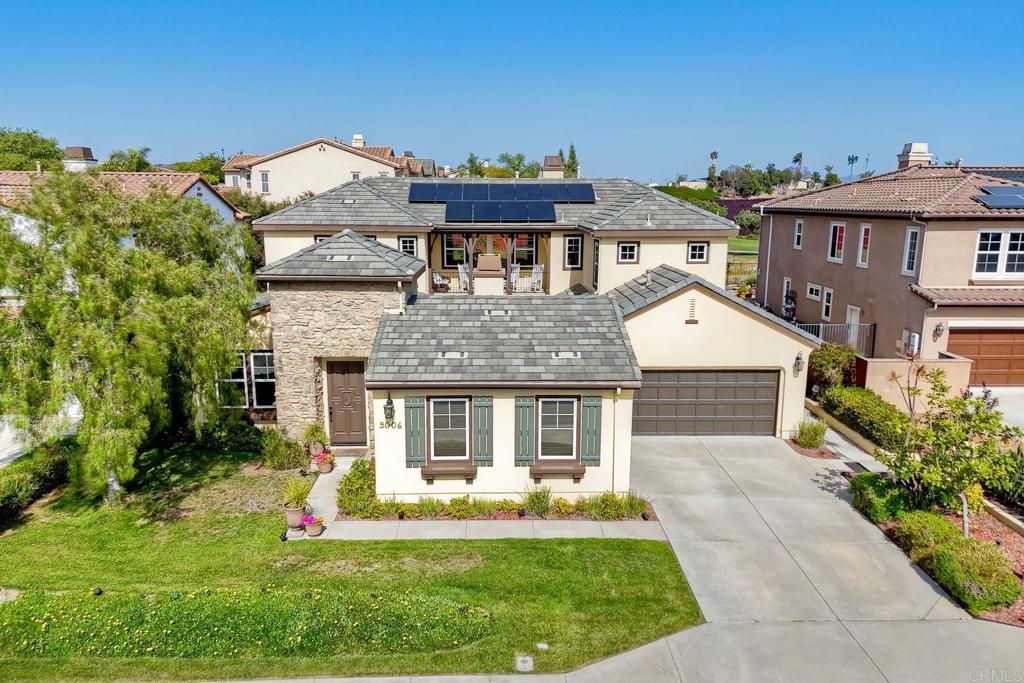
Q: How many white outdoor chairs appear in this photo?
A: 4